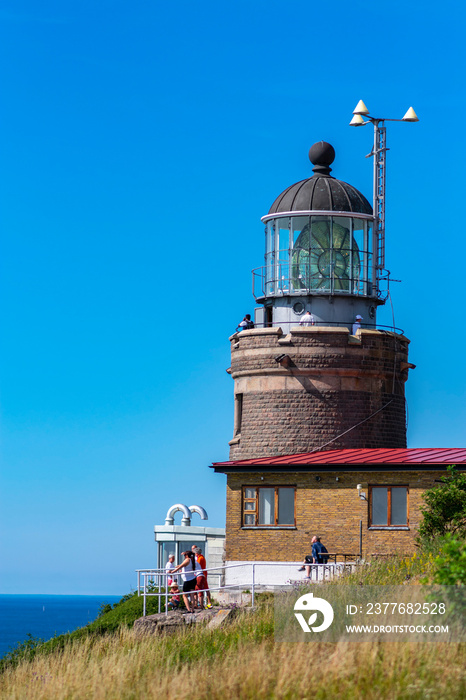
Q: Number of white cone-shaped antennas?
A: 3